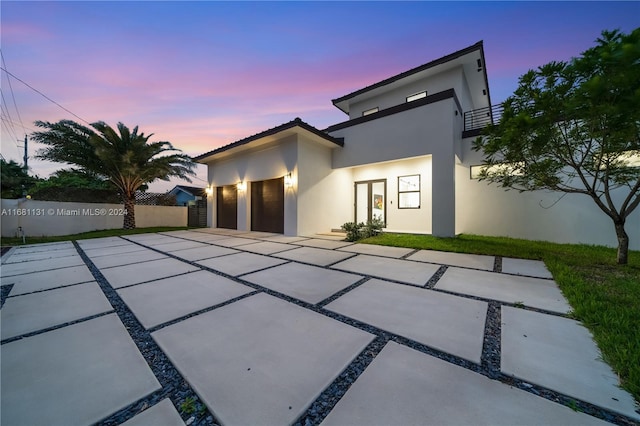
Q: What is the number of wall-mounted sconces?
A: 3